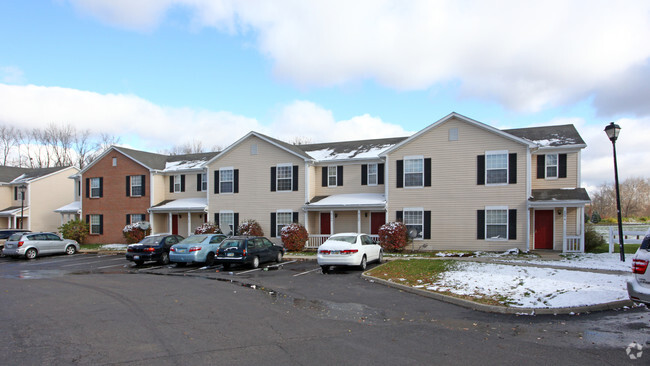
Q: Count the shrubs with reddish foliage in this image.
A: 5